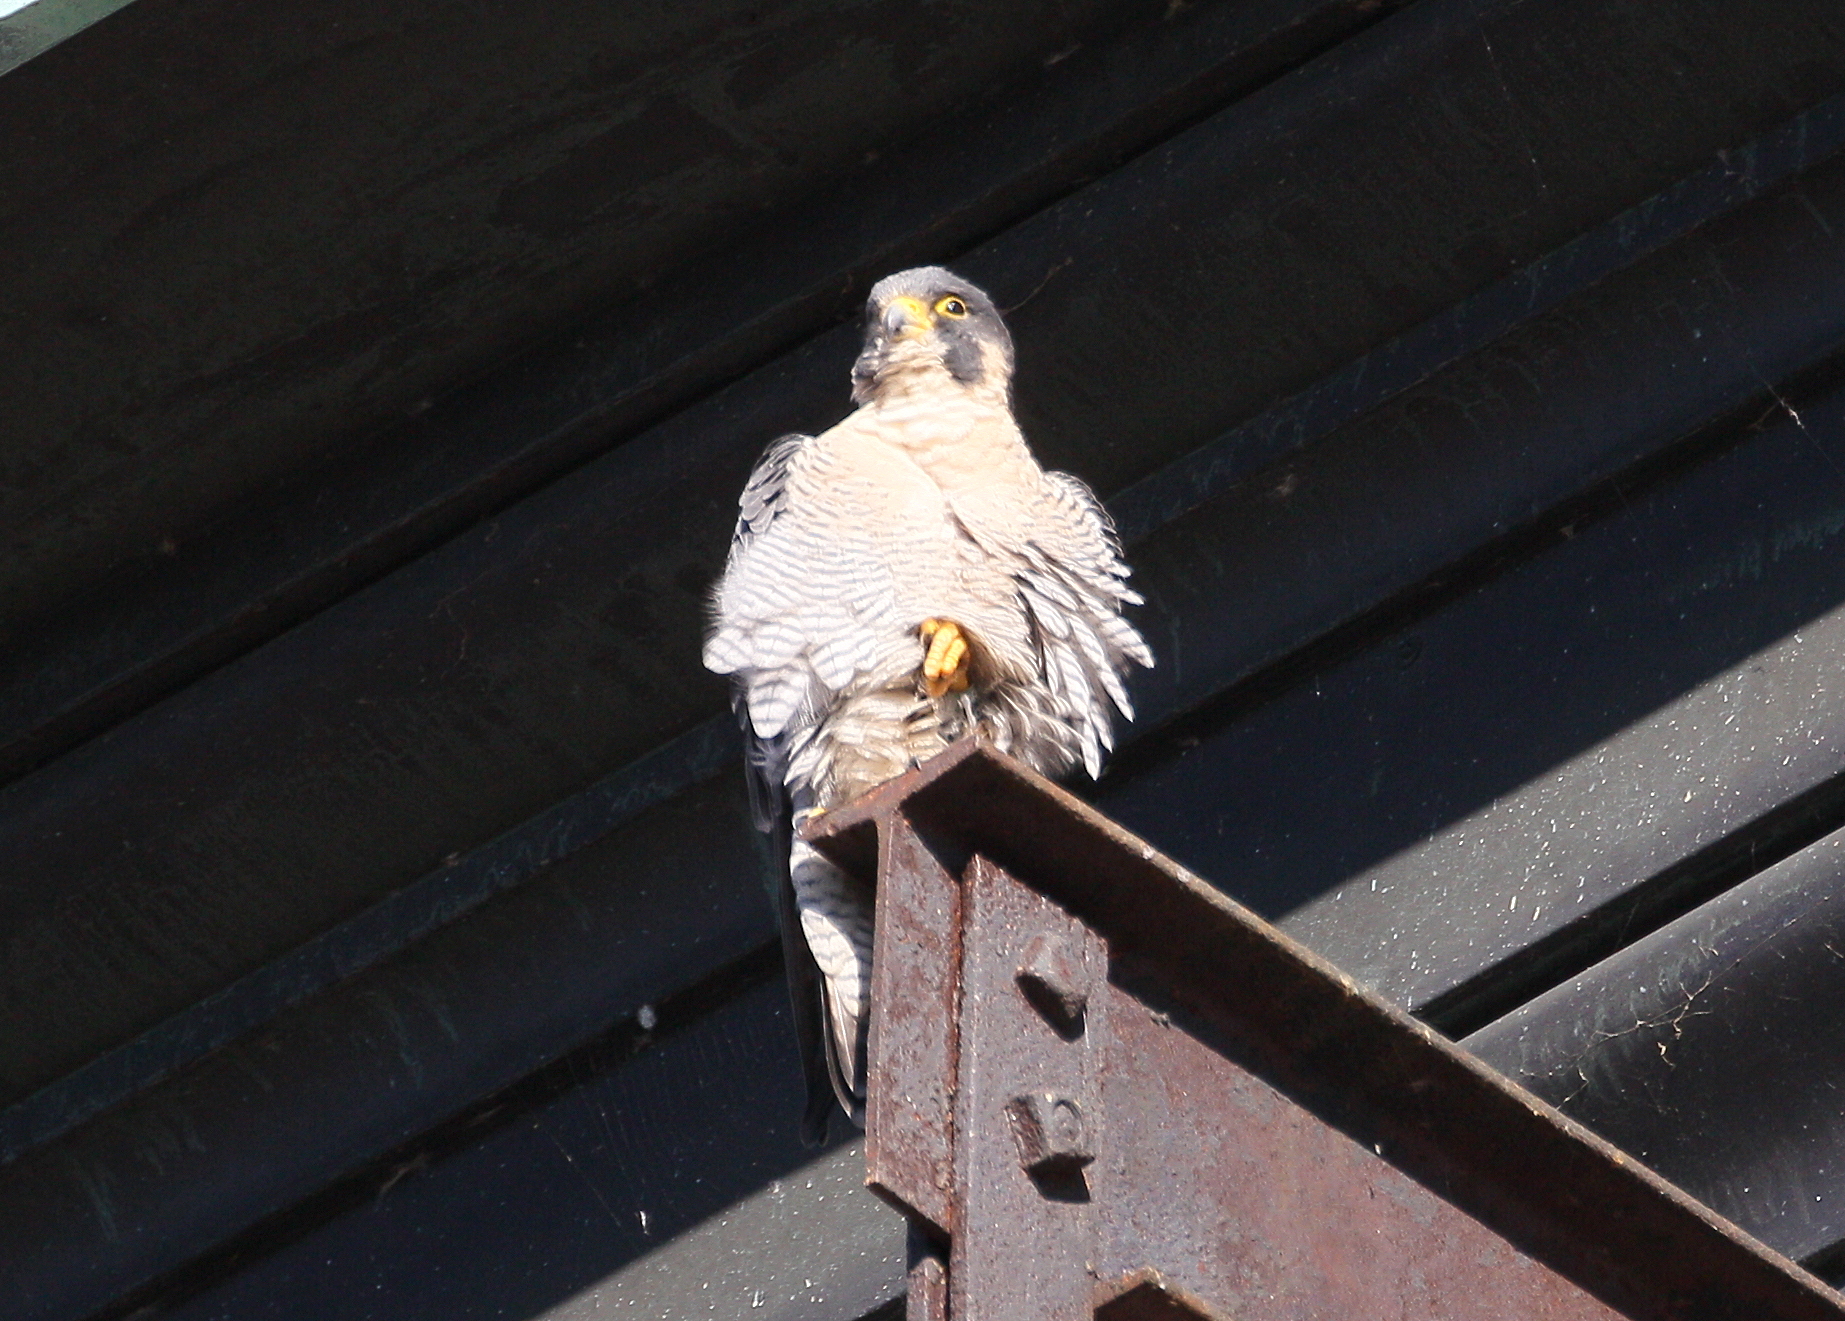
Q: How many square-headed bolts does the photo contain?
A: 2